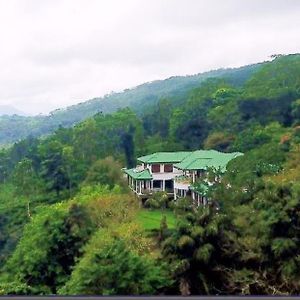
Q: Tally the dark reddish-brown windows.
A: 2